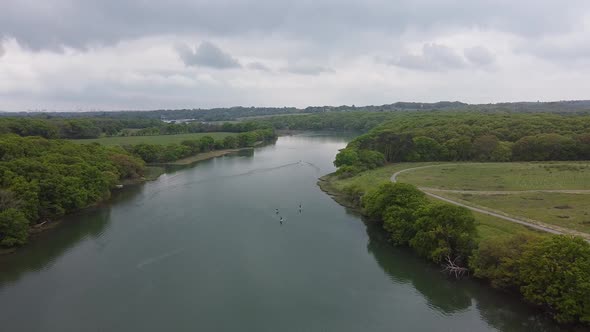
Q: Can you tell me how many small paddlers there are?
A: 3